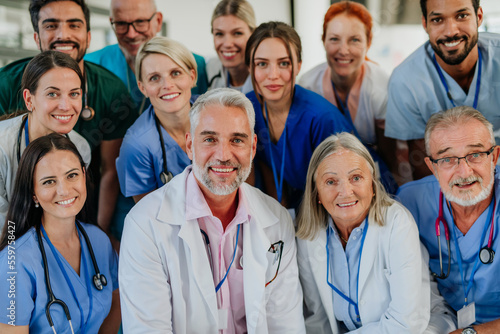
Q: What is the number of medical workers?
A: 12